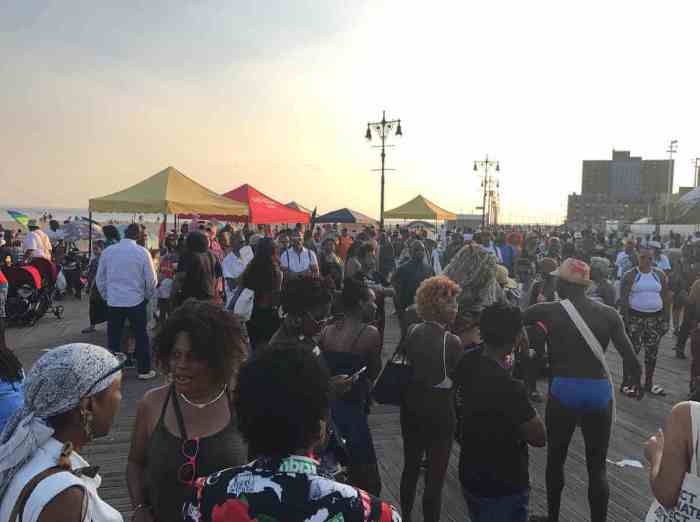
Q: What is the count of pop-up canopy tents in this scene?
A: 5